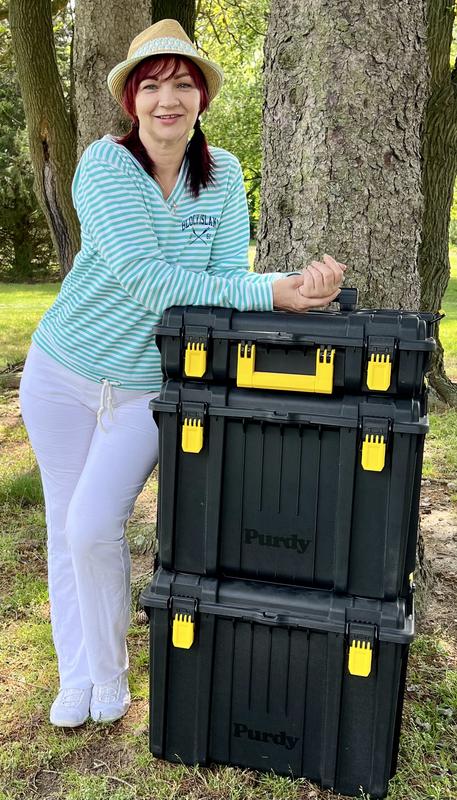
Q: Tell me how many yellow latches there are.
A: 6